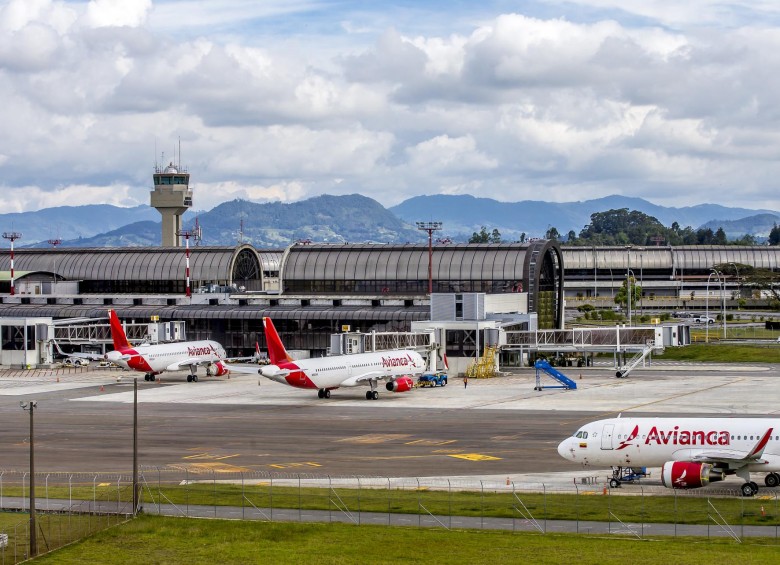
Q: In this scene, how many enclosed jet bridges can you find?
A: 3